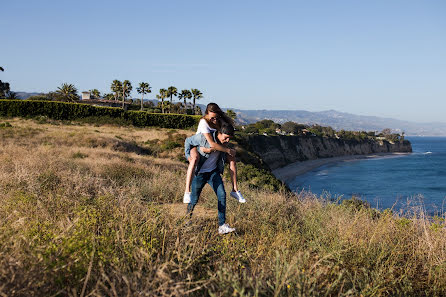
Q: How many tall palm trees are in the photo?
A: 7